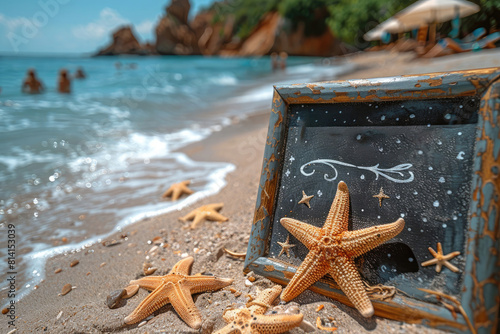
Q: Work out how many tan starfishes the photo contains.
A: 9